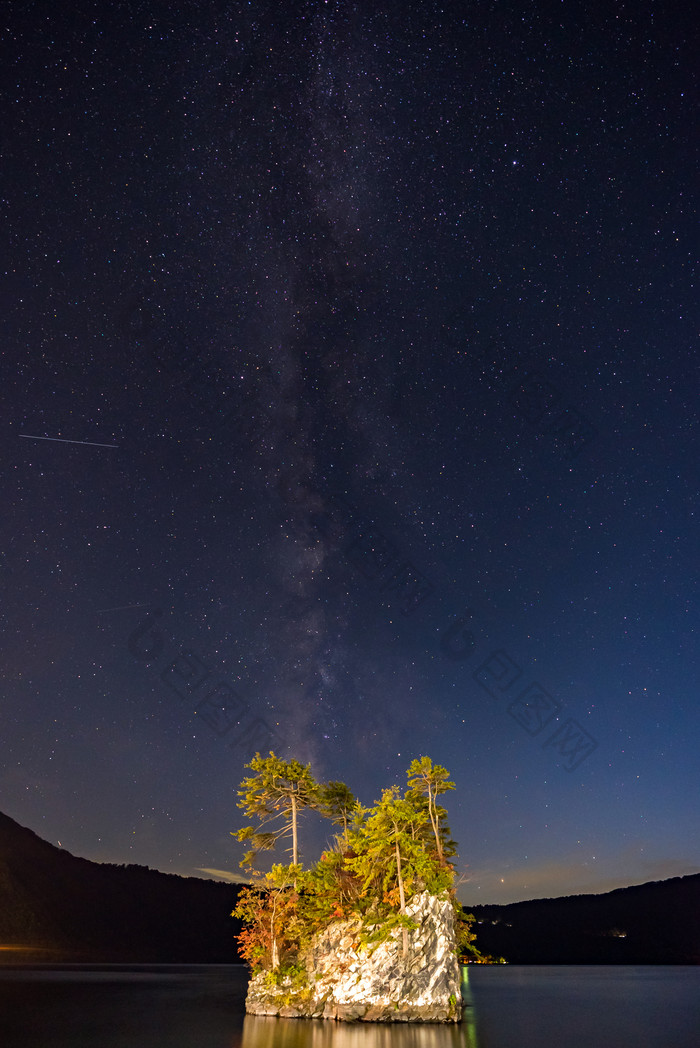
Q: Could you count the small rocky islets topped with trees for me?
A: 1